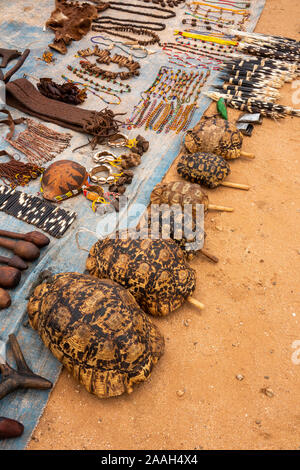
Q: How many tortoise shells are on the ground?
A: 6